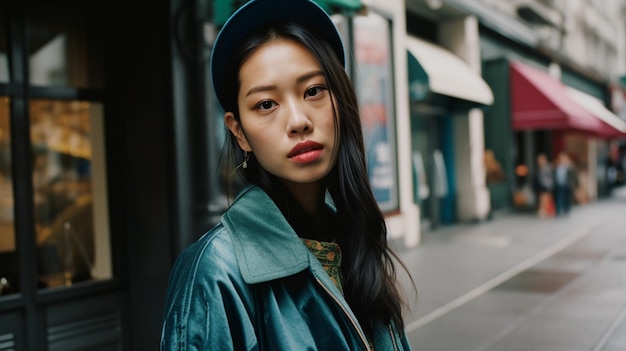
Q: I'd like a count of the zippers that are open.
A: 1